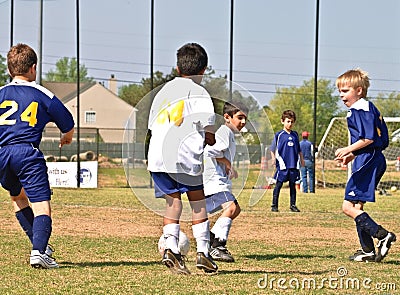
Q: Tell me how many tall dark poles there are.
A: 5